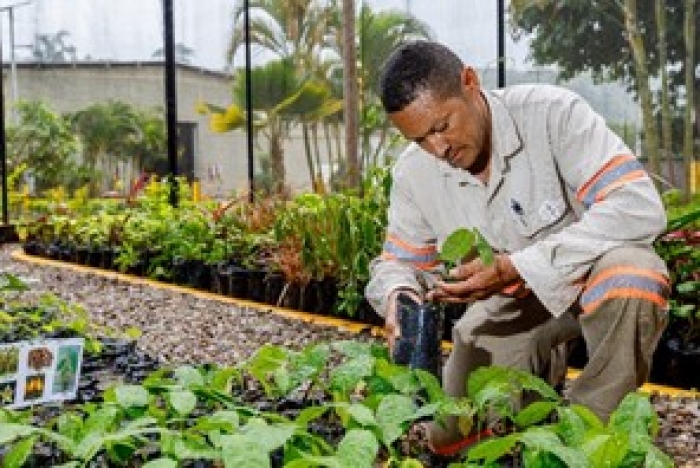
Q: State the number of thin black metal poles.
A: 4